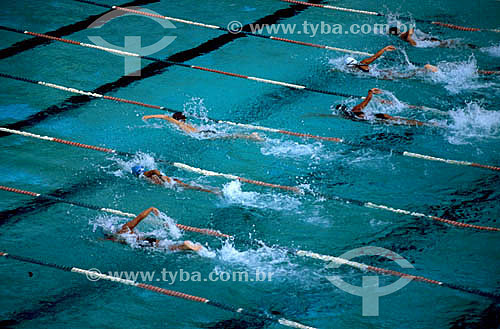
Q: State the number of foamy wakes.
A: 6